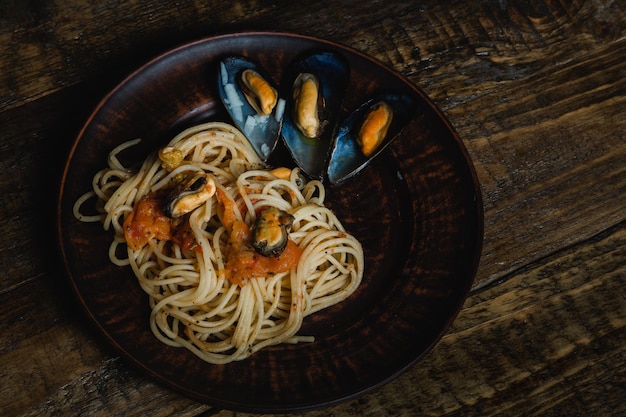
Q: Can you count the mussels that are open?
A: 3